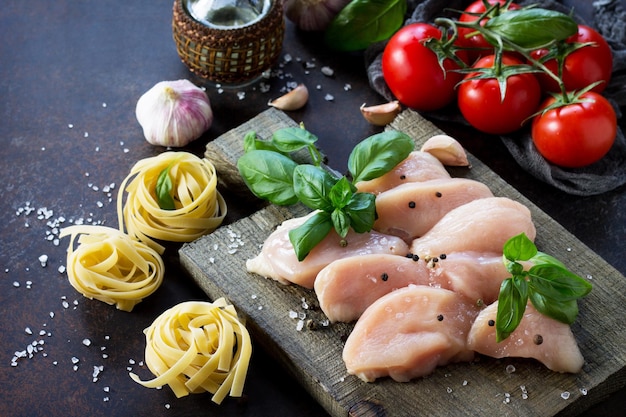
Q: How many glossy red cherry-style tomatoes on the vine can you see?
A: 5